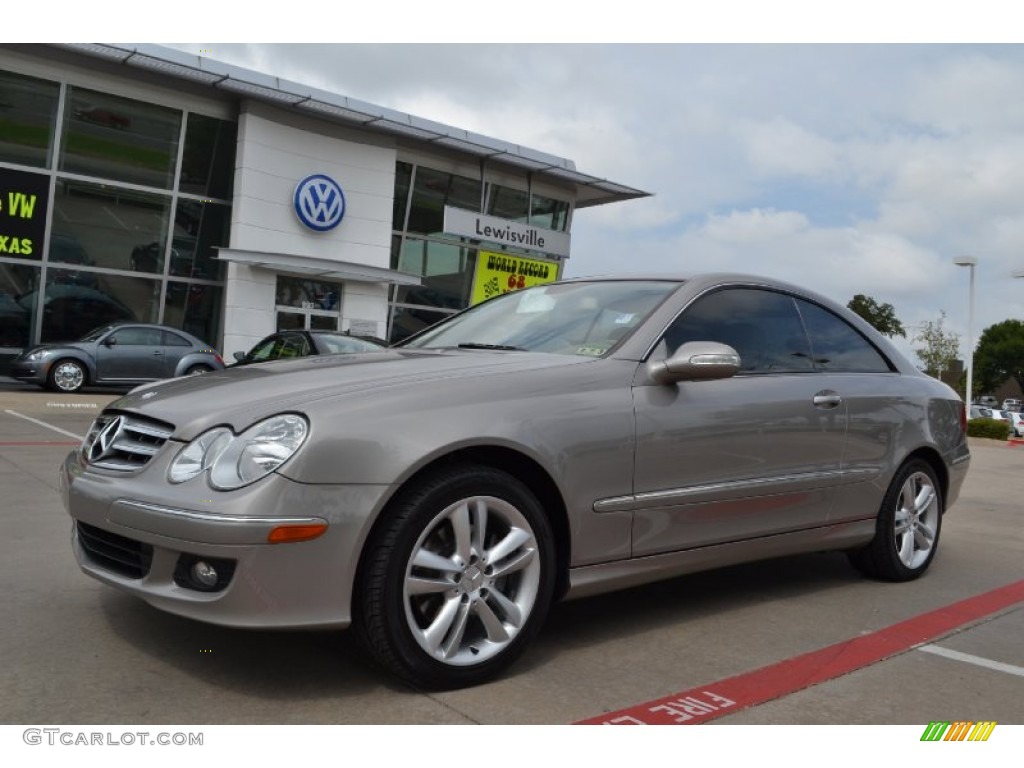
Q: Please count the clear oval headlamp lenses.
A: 2